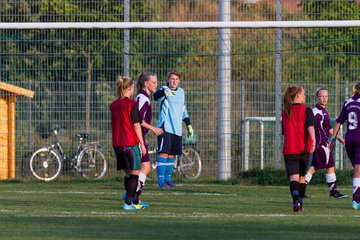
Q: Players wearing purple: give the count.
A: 3